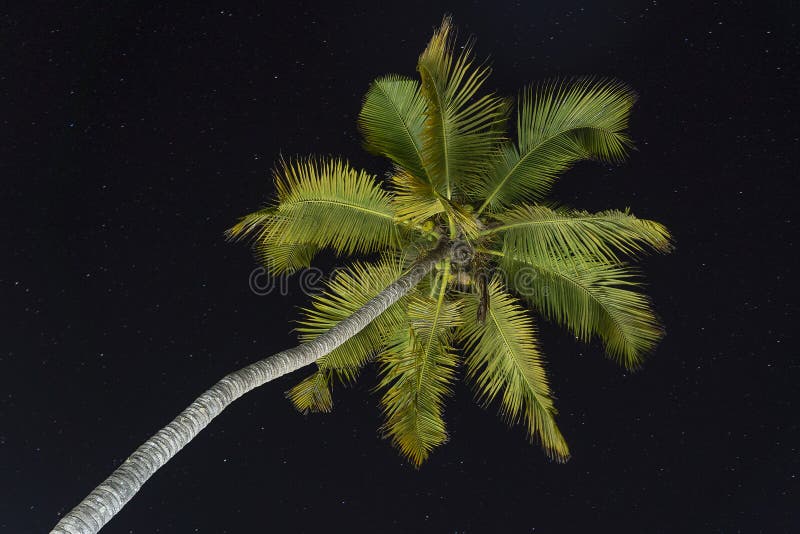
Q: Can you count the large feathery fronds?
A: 9